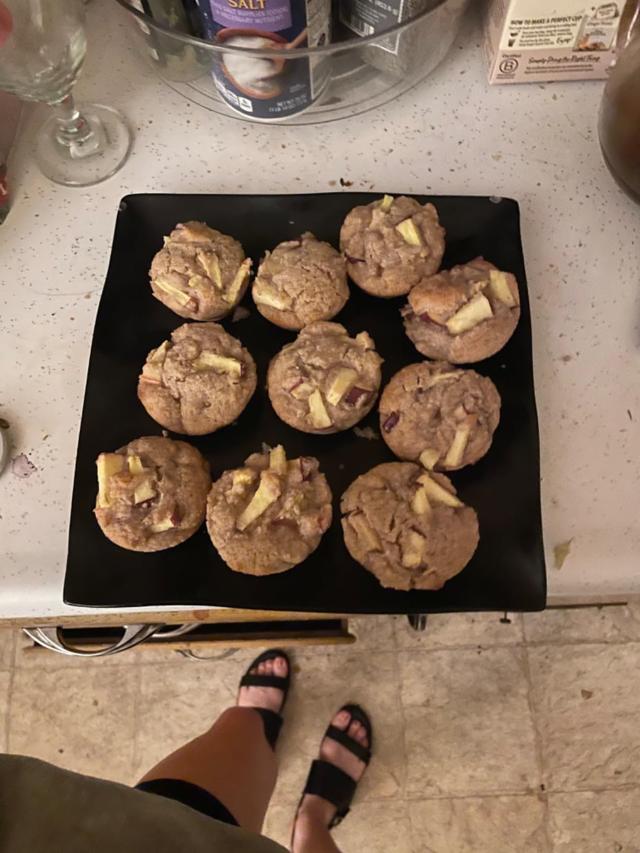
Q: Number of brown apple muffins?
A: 10